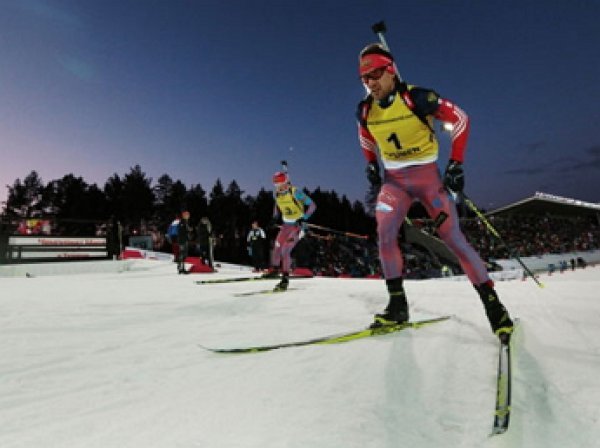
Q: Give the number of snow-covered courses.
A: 1